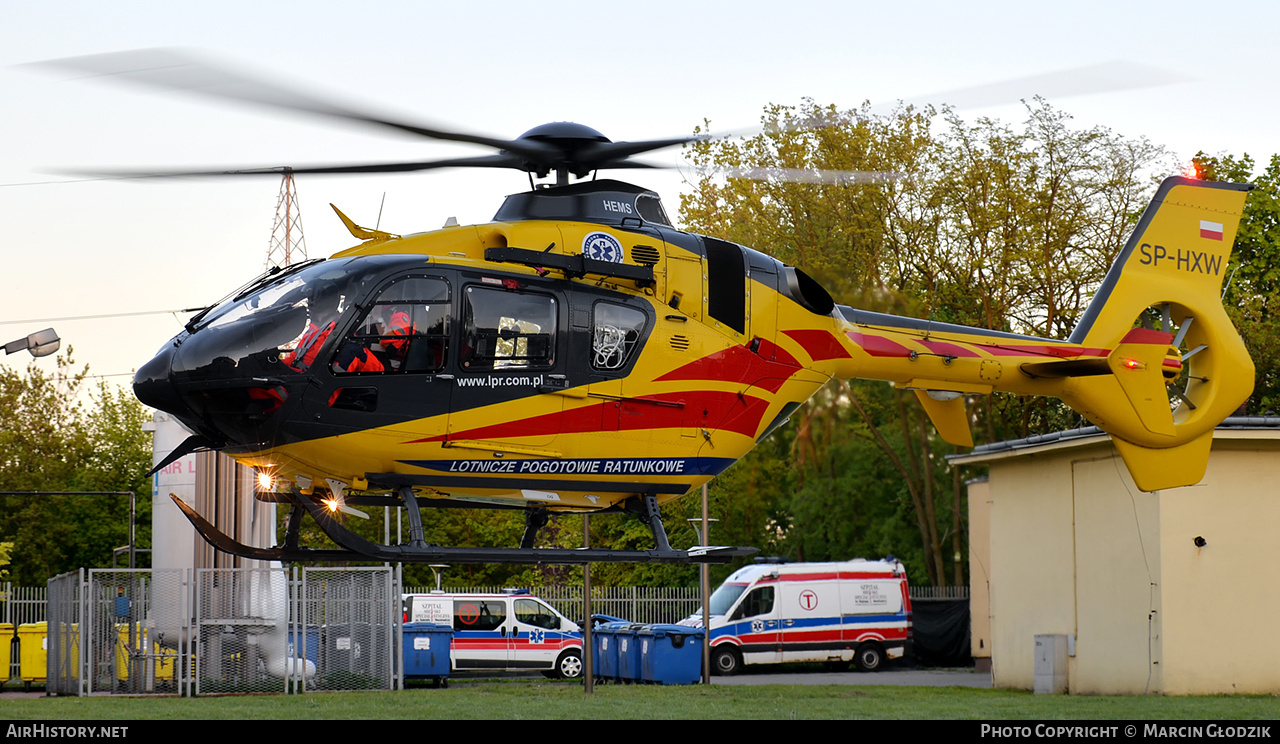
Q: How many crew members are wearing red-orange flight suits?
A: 2